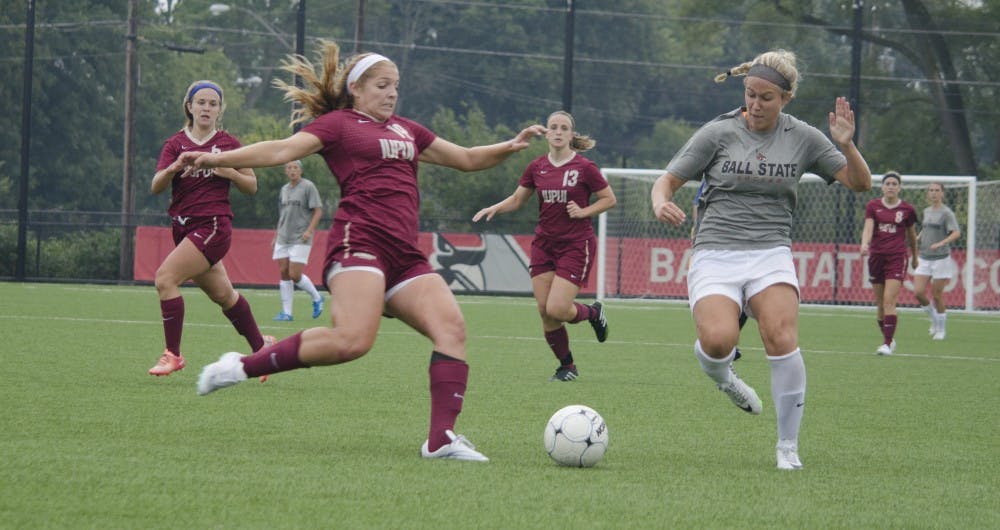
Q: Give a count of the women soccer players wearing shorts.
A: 7